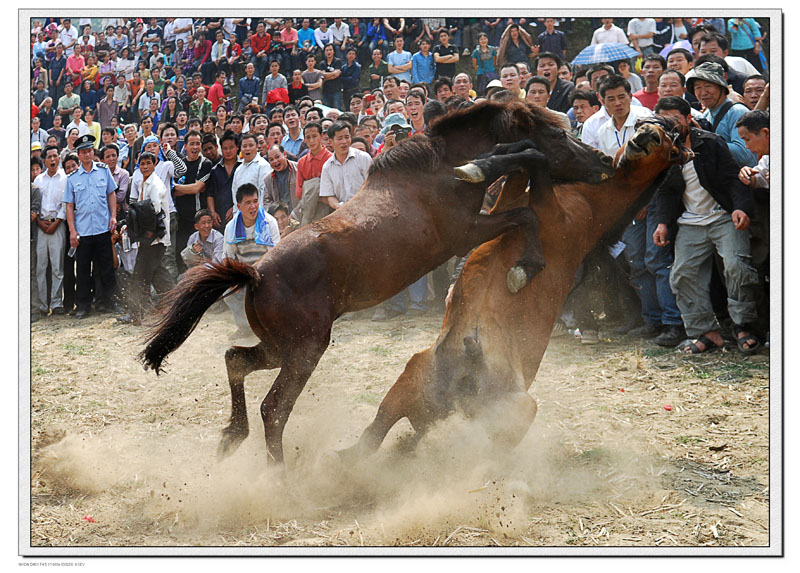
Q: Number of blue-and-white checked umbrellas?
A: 1